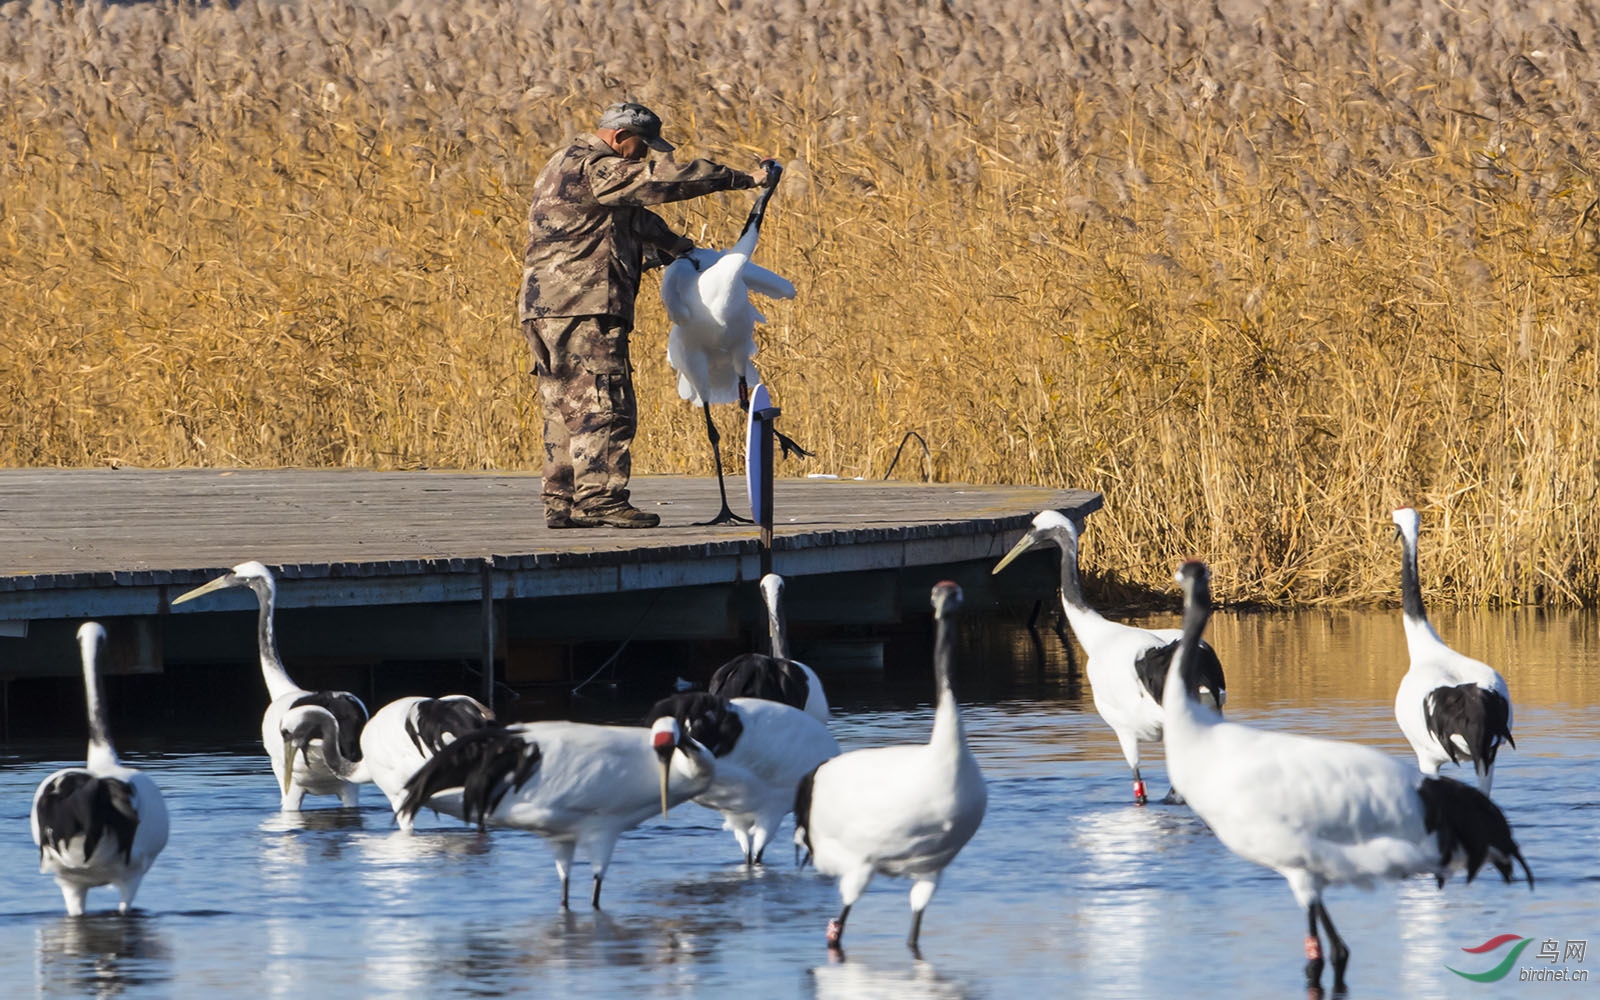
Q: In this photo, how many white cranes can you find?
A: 11